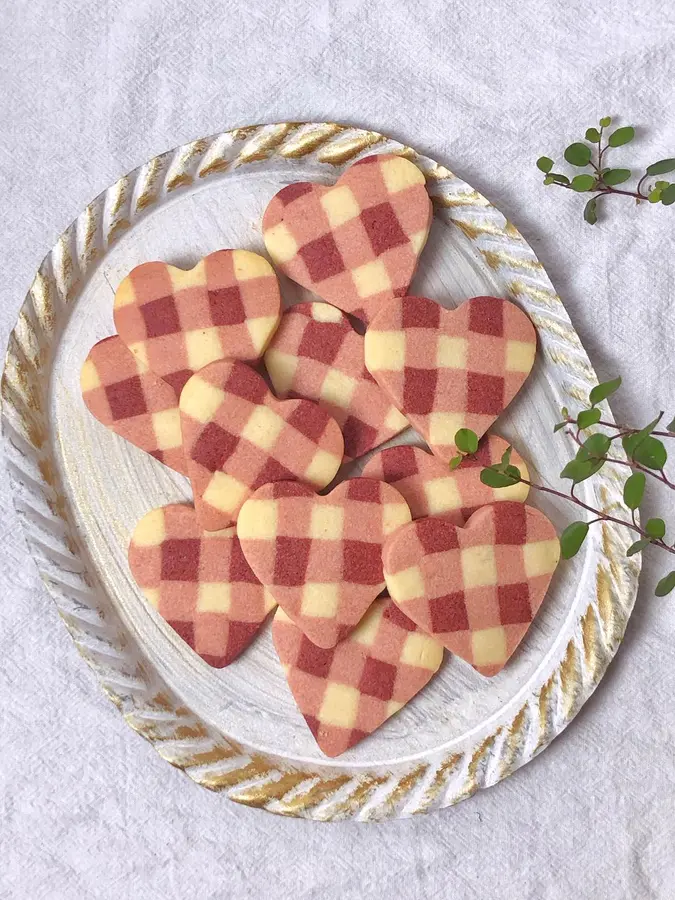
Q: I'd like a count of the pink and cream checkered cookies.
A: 11